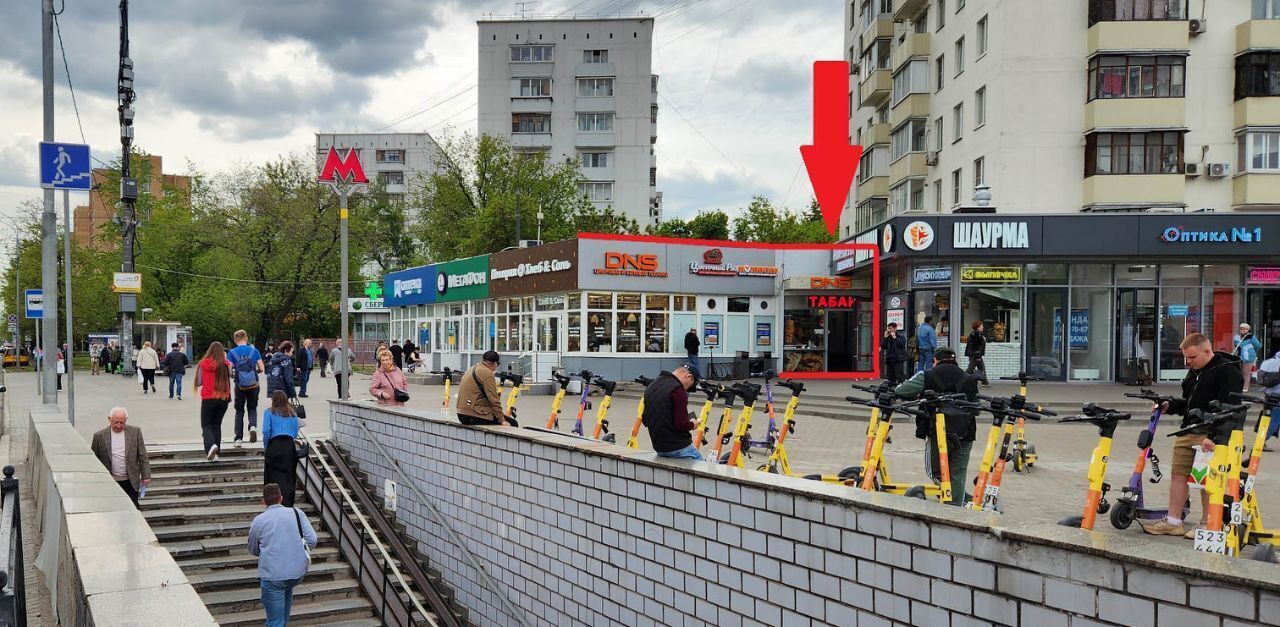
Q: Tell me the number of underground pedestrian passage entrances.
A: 1